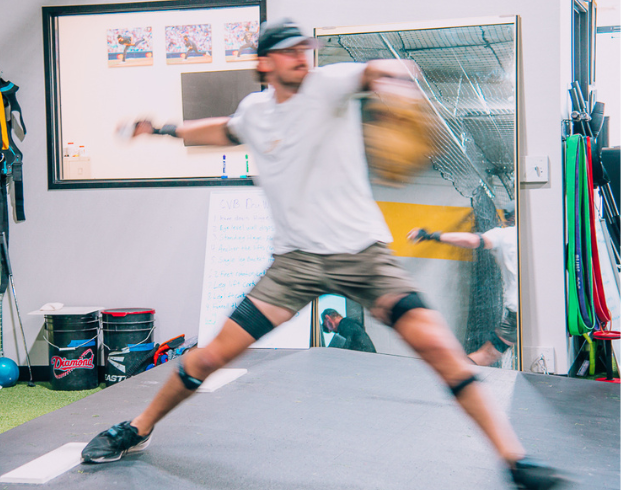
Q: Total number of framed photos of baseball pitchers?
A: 3